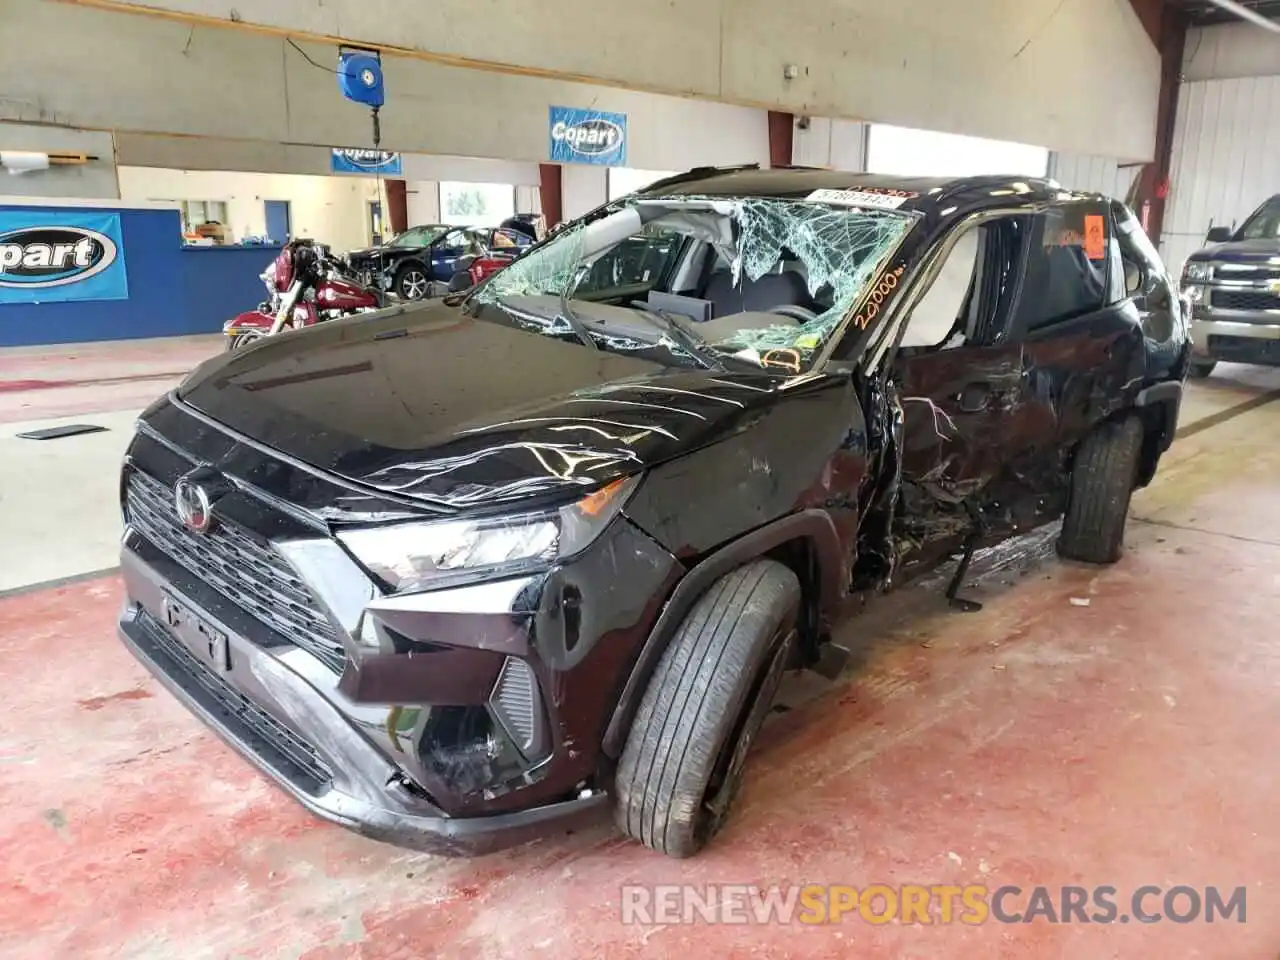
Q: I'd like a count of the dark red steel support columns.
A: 4